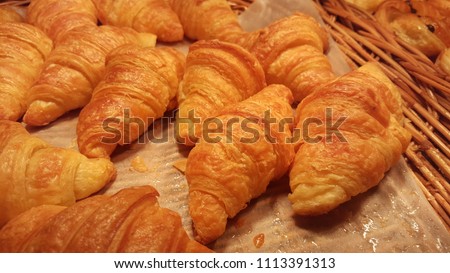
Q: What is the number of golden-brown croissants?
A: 12